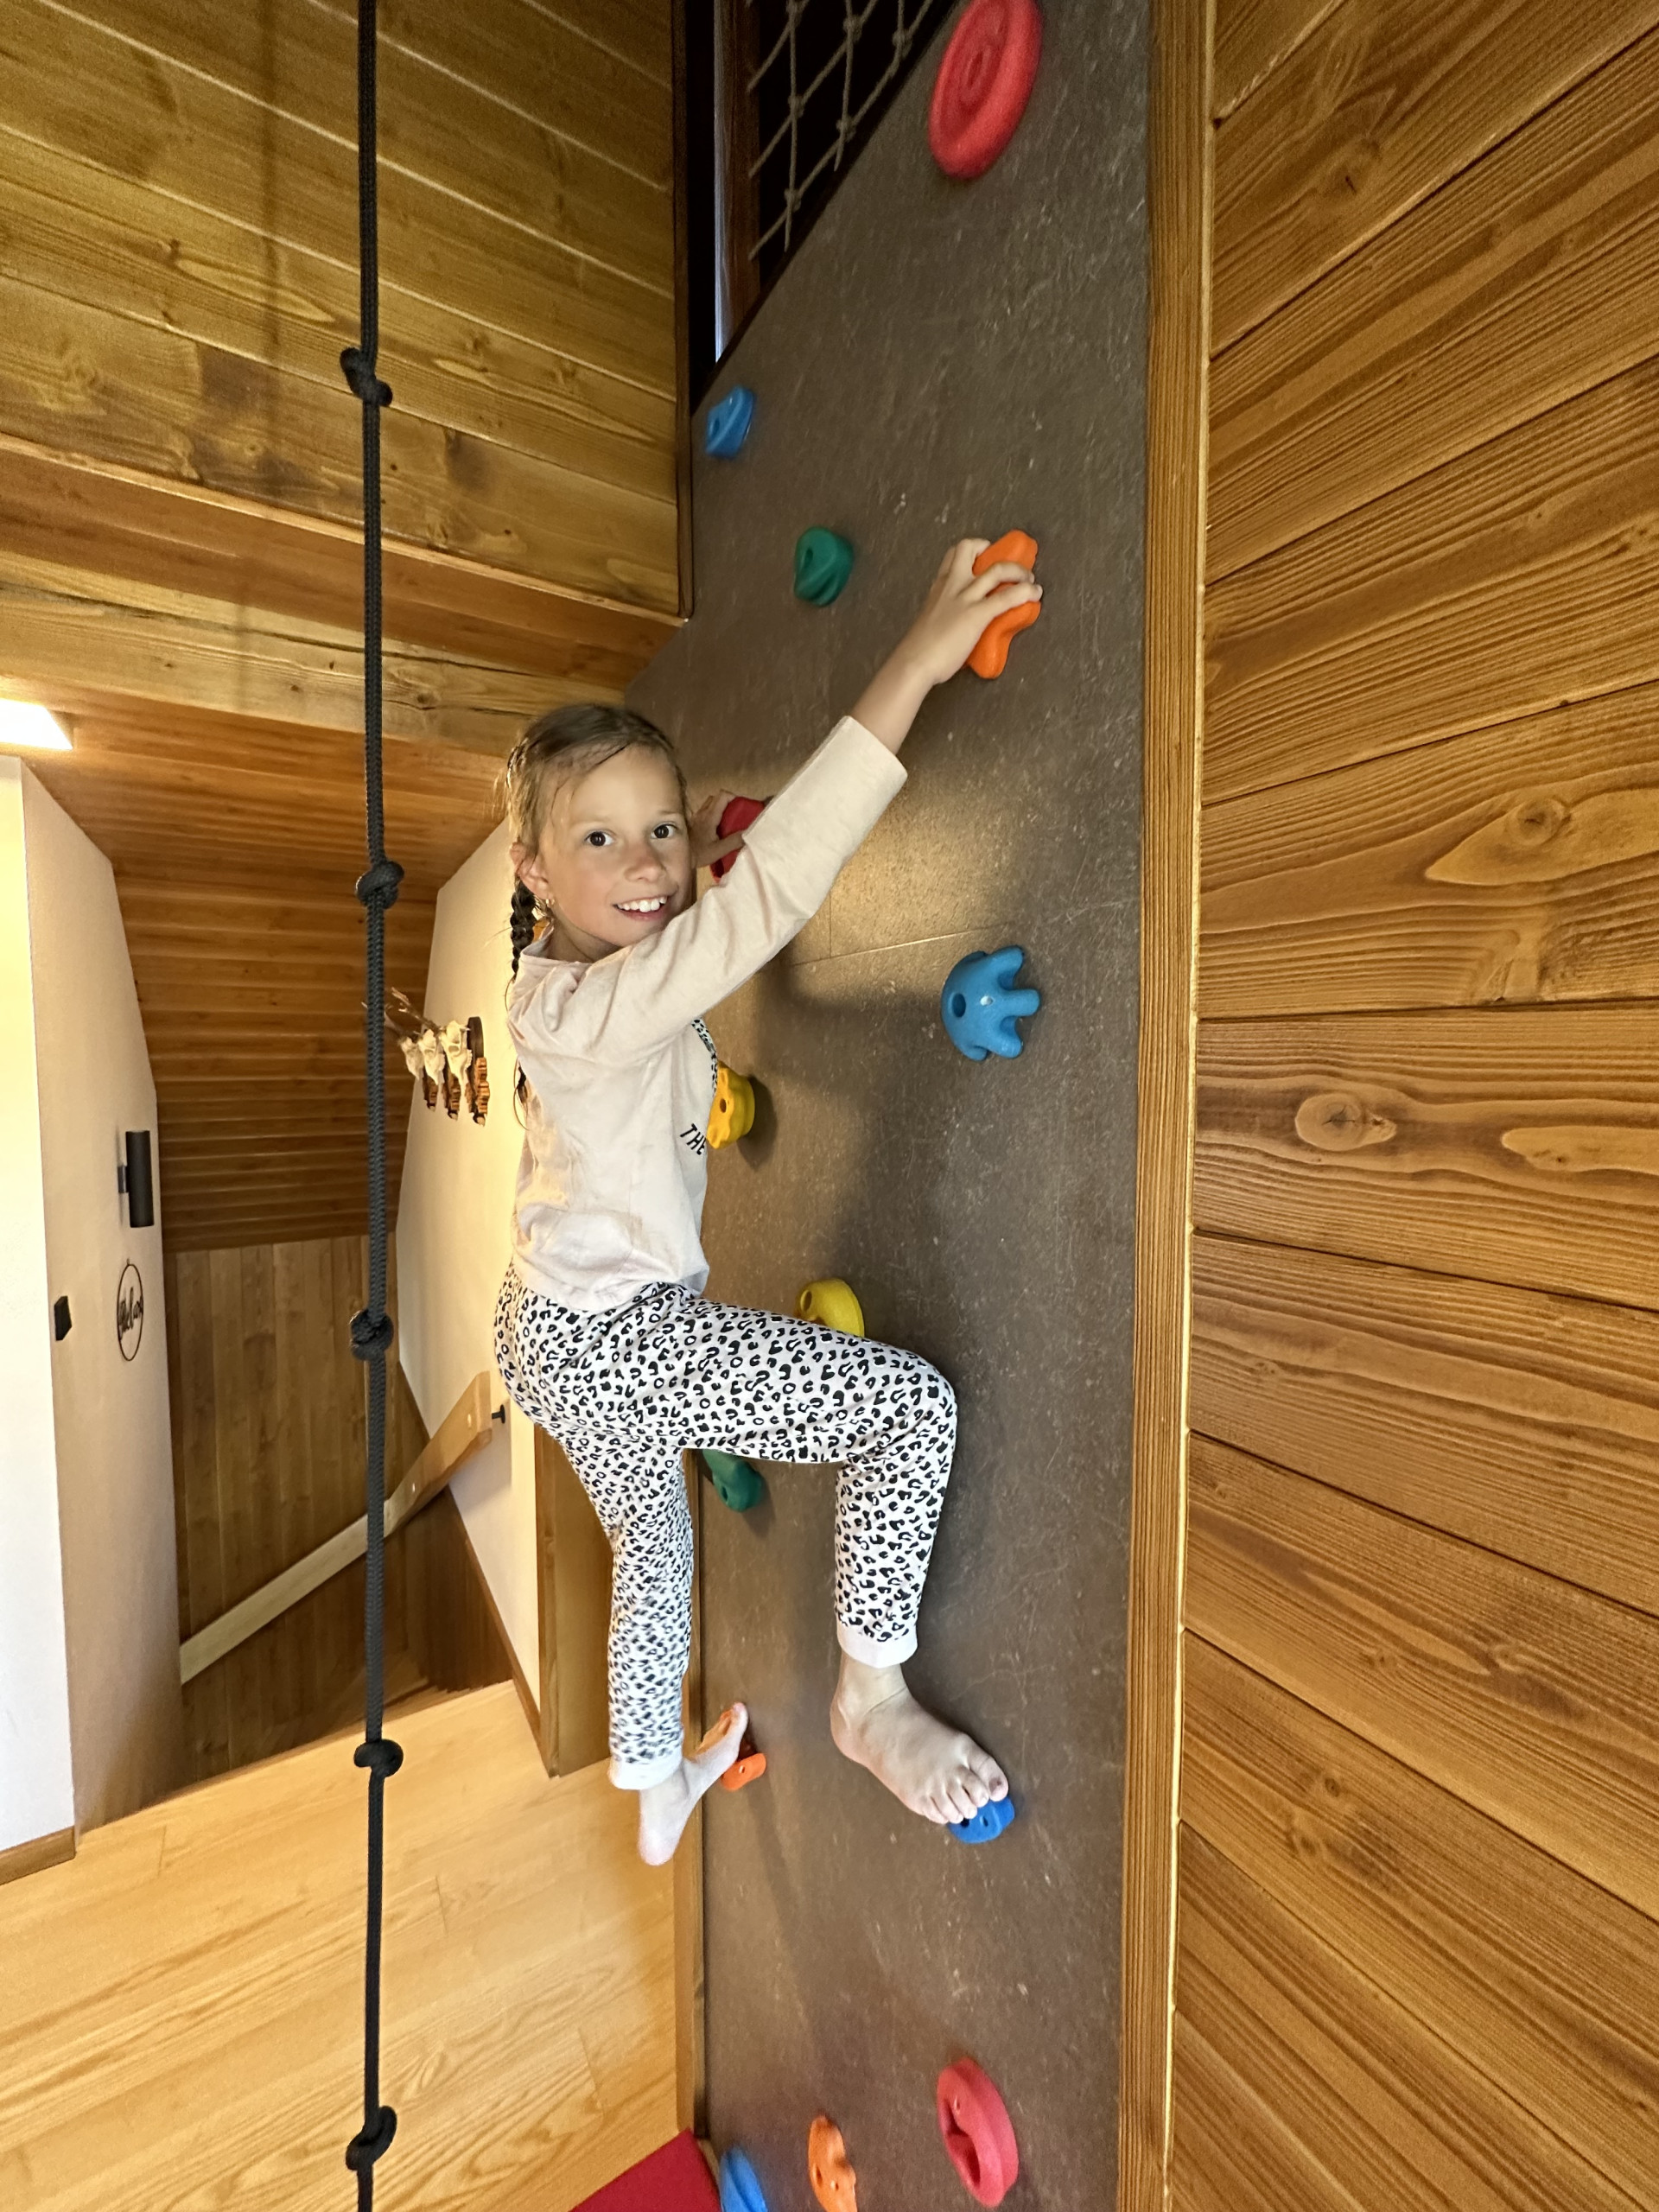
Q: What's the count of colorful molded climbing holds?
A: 14